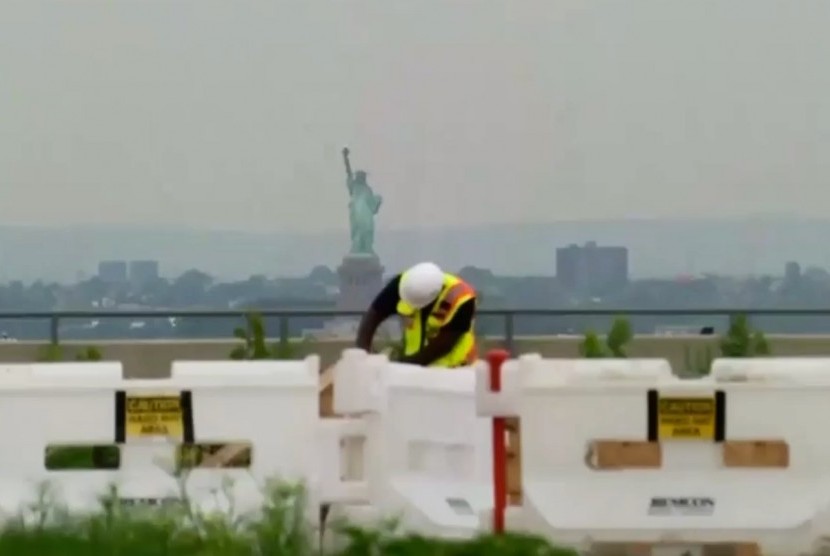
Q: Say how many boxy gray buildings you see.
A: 3